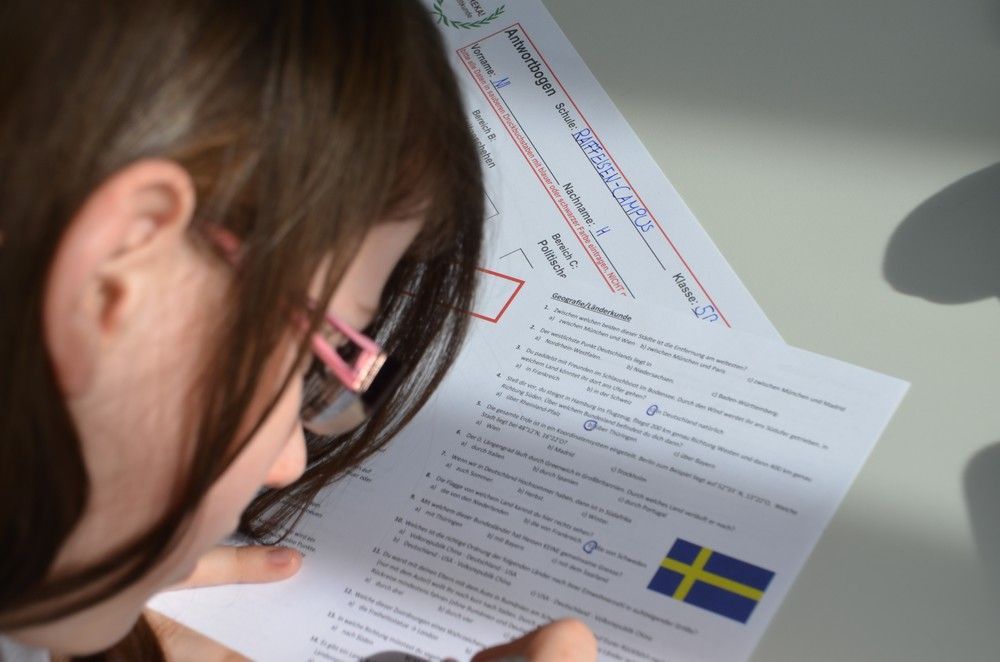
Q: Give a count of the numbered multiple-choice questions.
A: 14